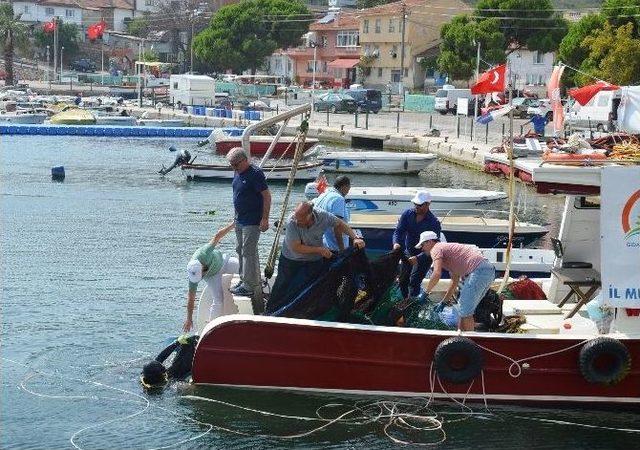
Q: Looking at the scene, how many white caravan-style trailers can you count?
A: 1